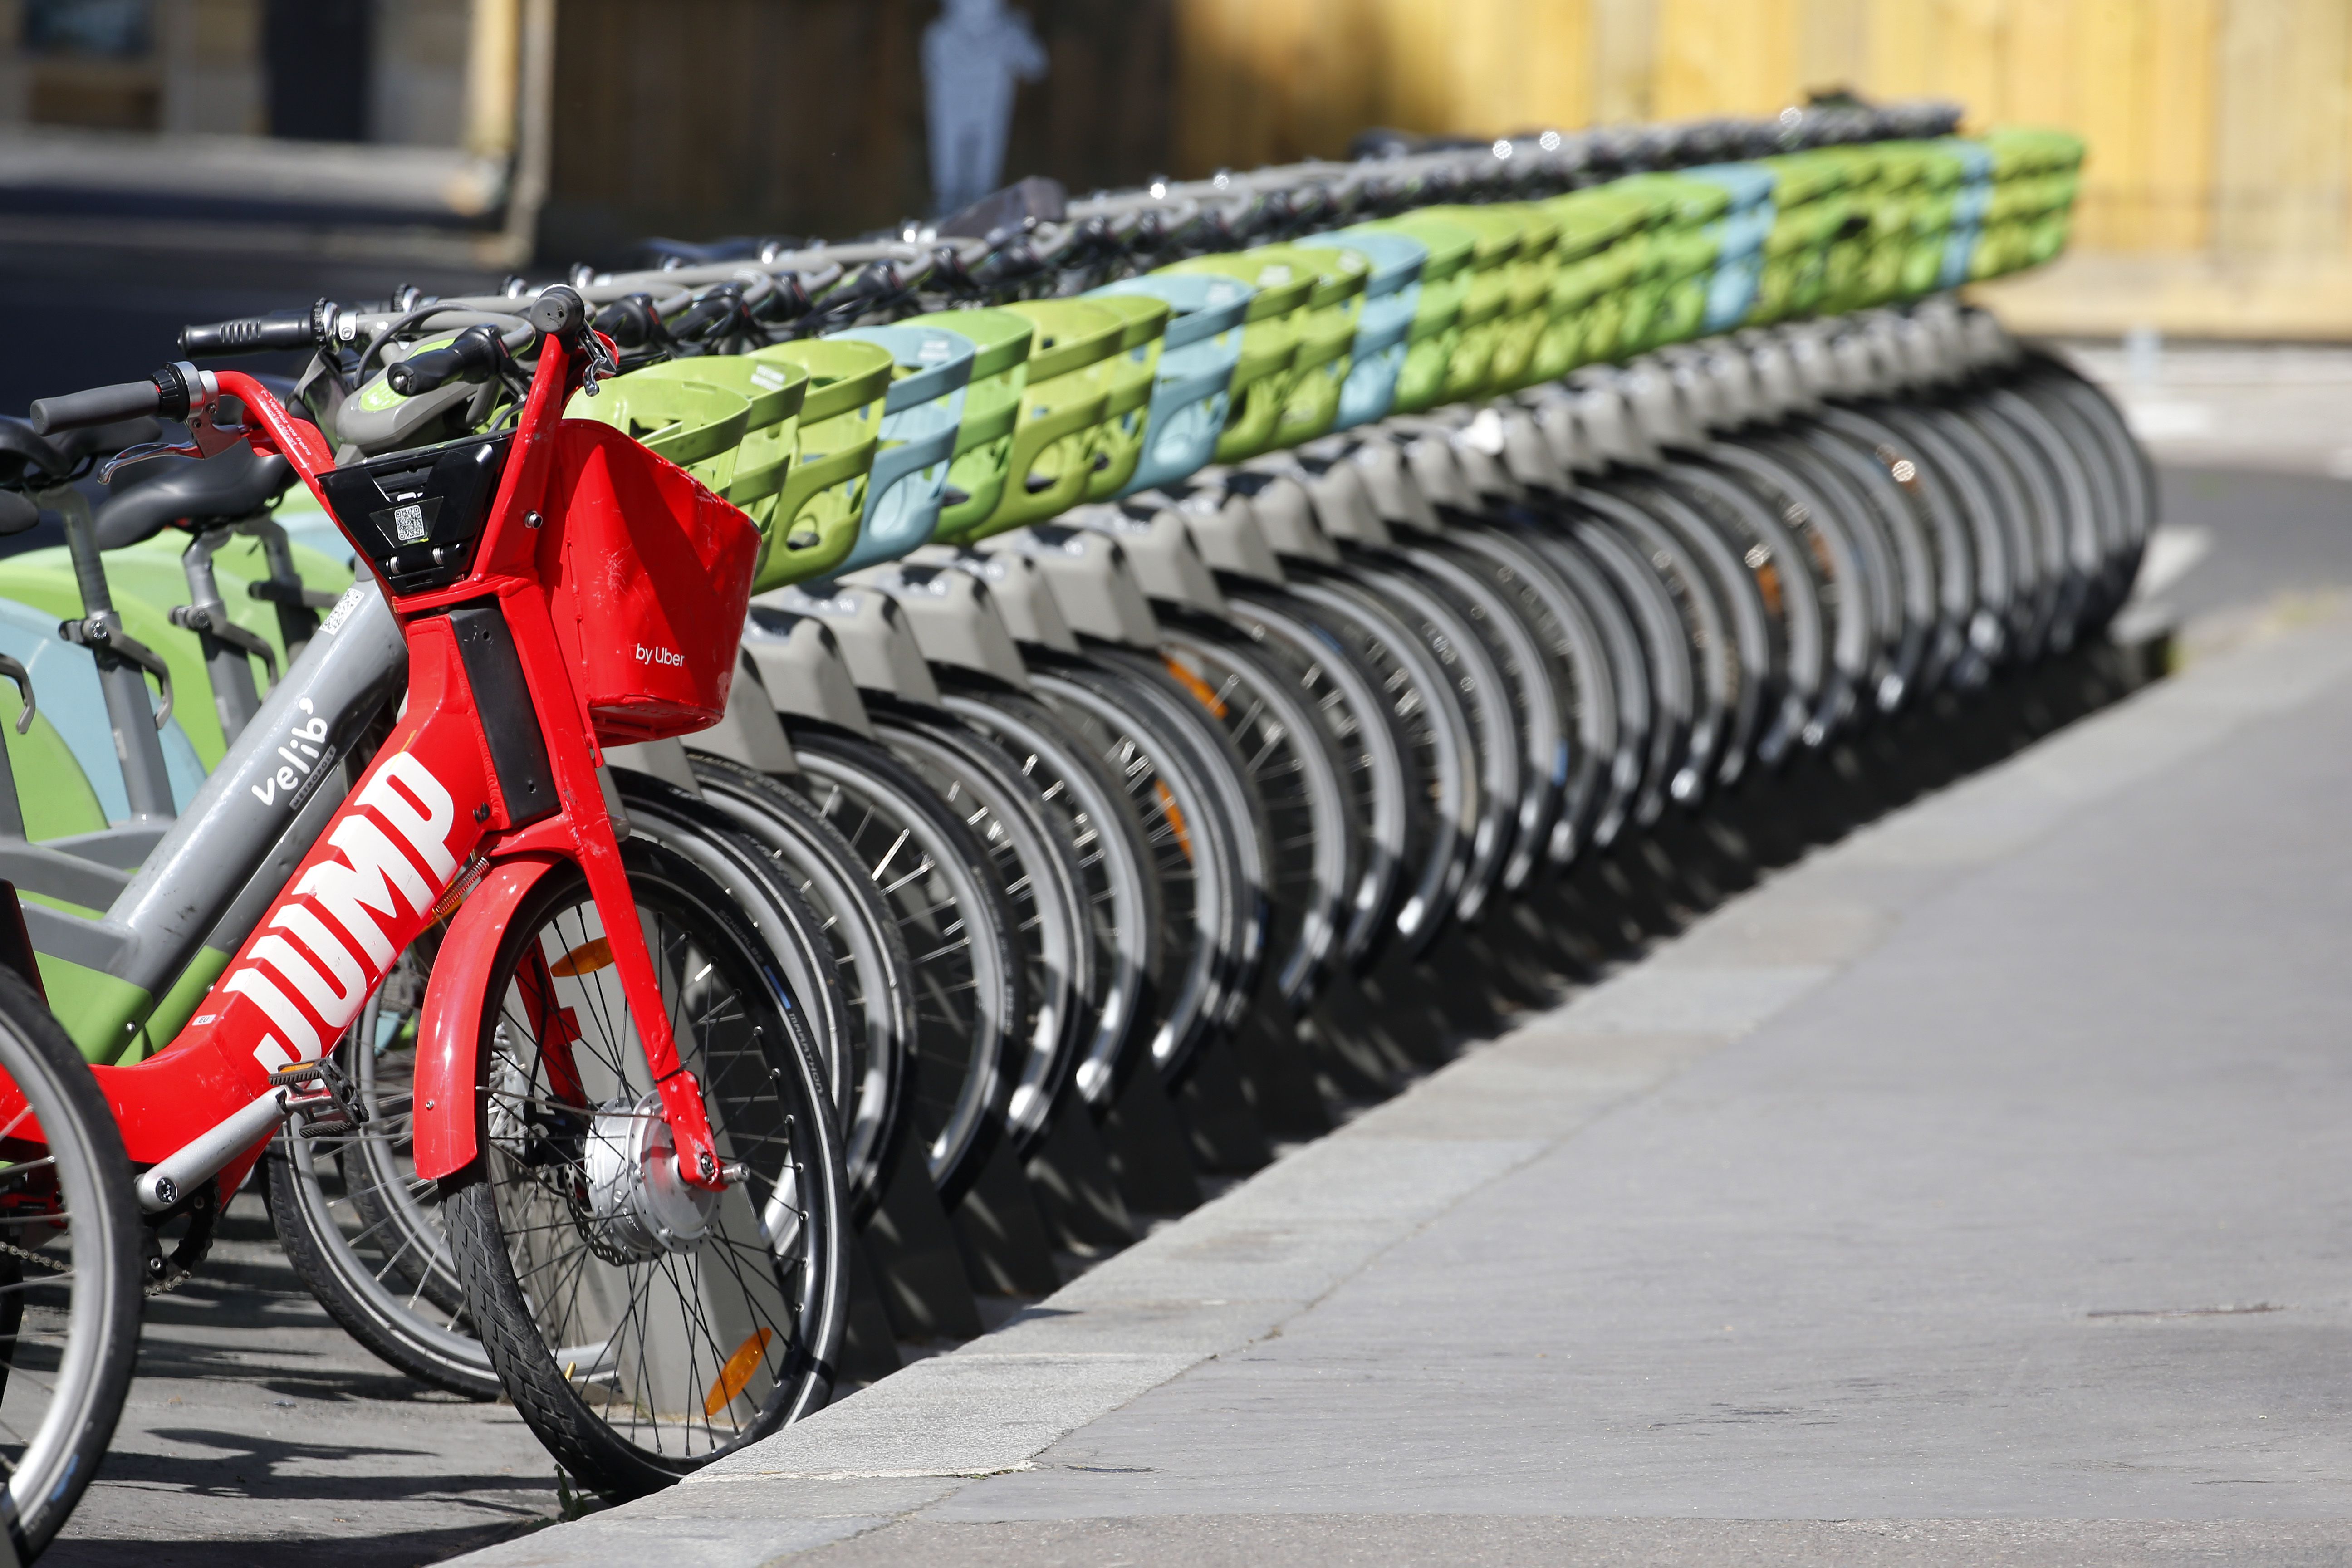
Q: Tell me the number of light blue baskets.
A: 5